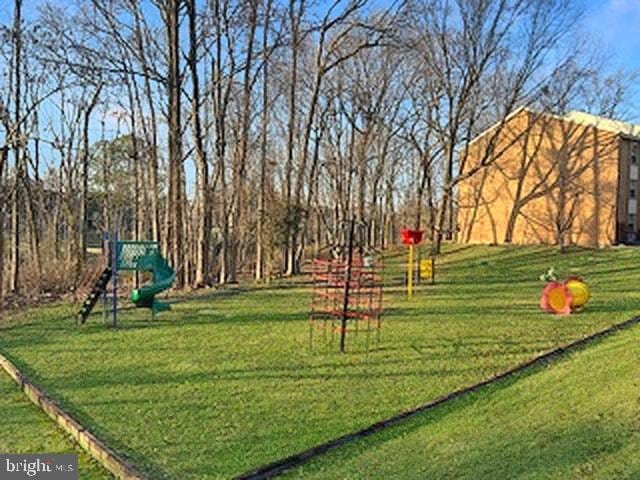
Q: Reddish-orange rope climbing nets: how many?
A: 1